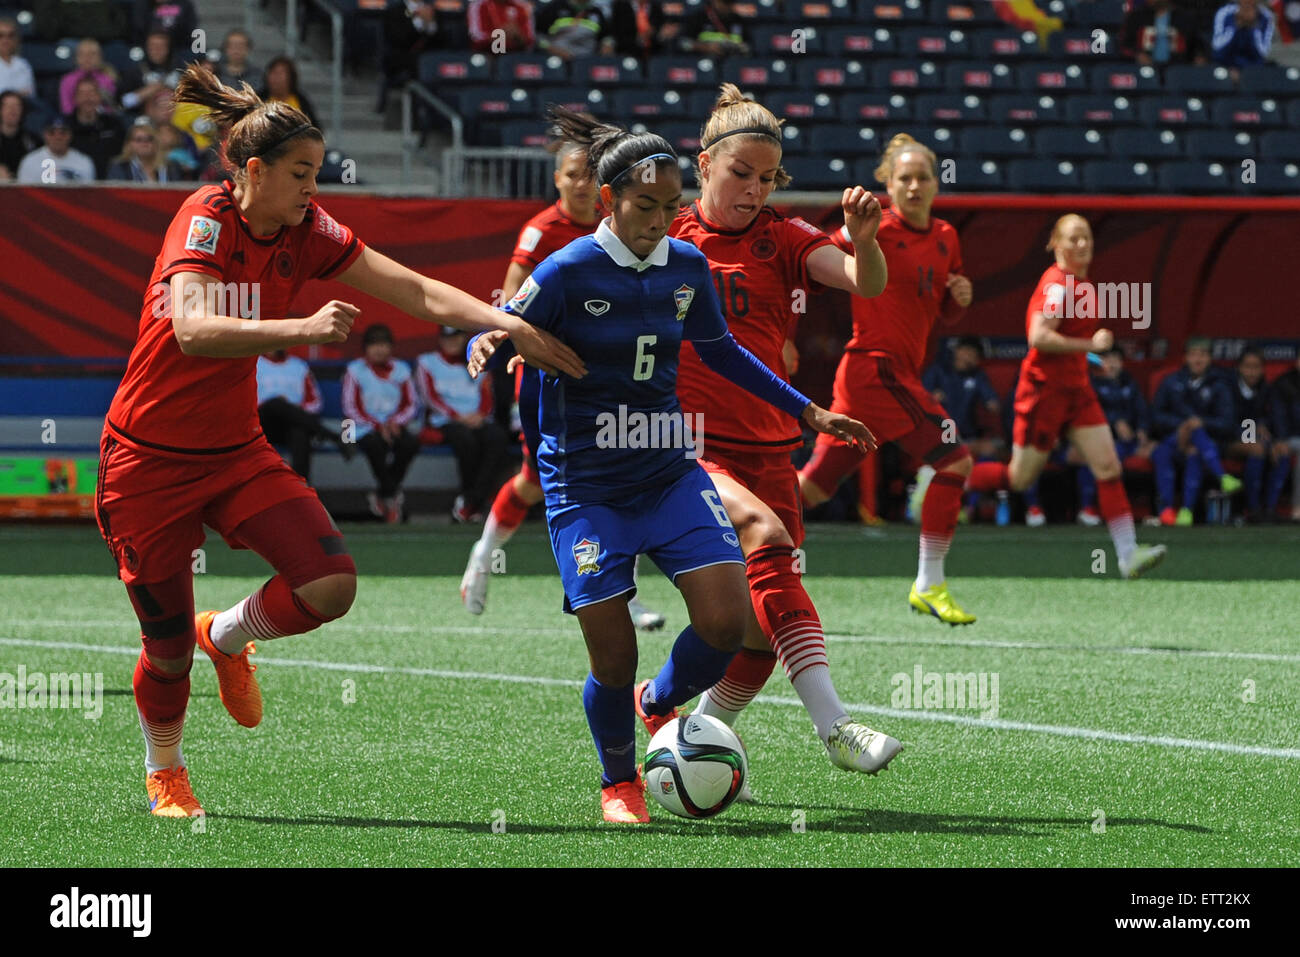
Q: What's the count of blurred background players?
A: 3